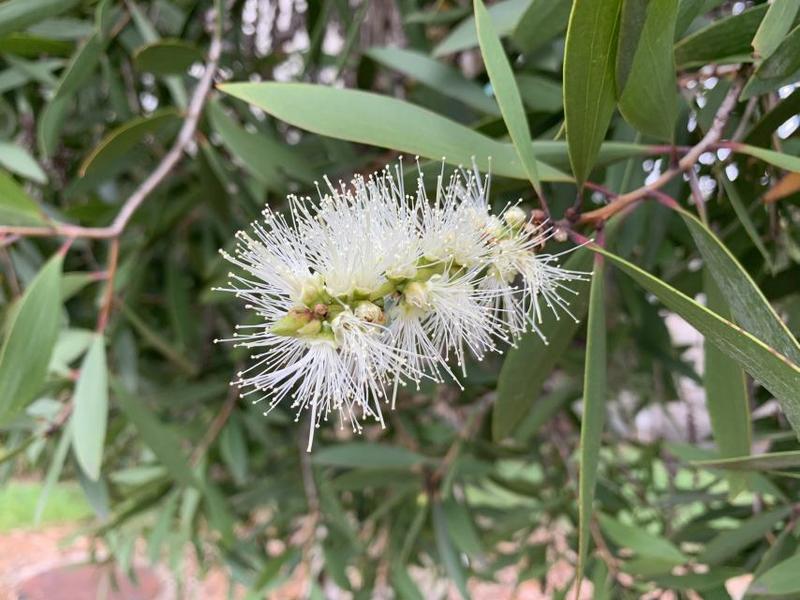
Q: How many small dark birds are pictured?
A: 0